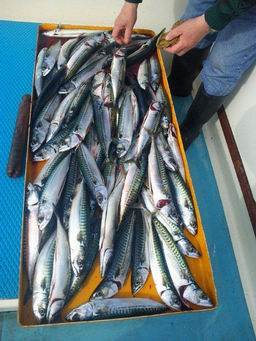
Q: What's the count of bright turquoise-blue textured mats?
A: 1